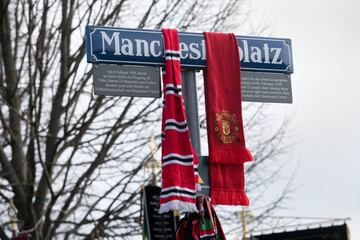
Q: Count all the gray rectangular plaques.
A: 2